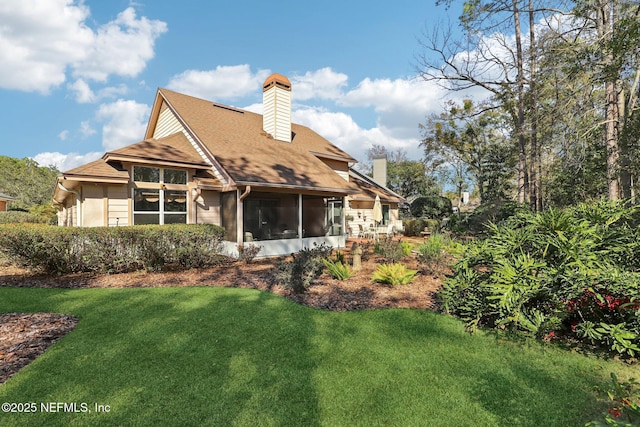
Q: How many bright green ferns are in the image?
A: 2